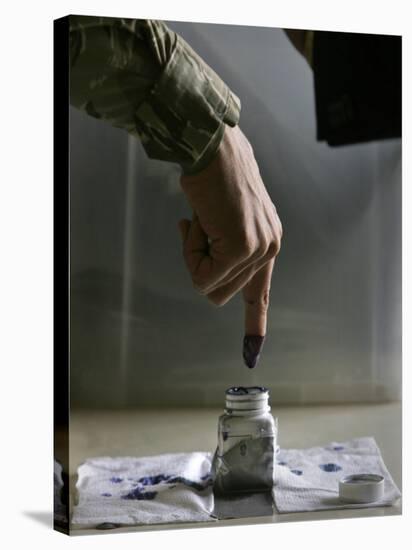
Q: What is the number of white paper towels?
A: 2